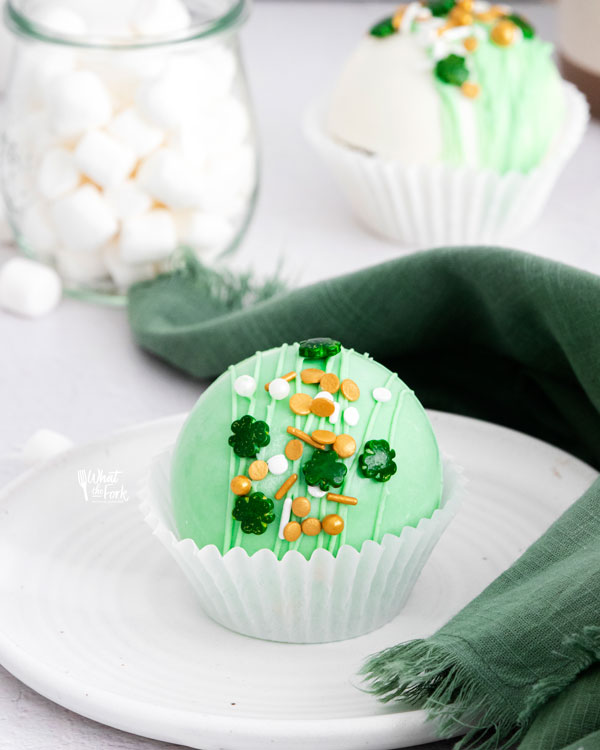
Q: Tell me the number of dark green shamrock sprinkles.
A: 9